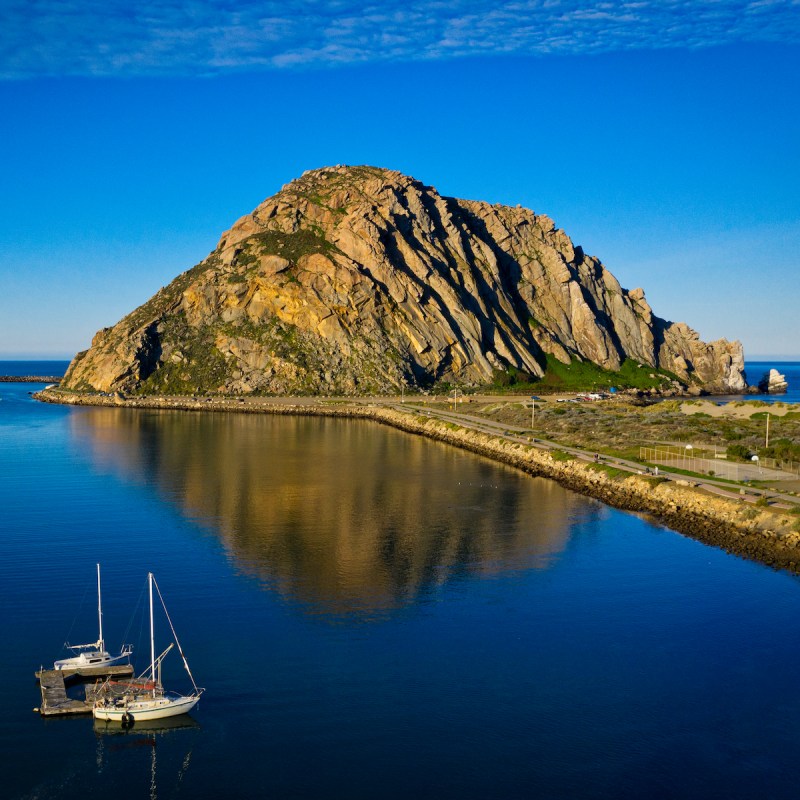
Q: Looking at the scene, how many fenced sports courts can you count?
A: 1